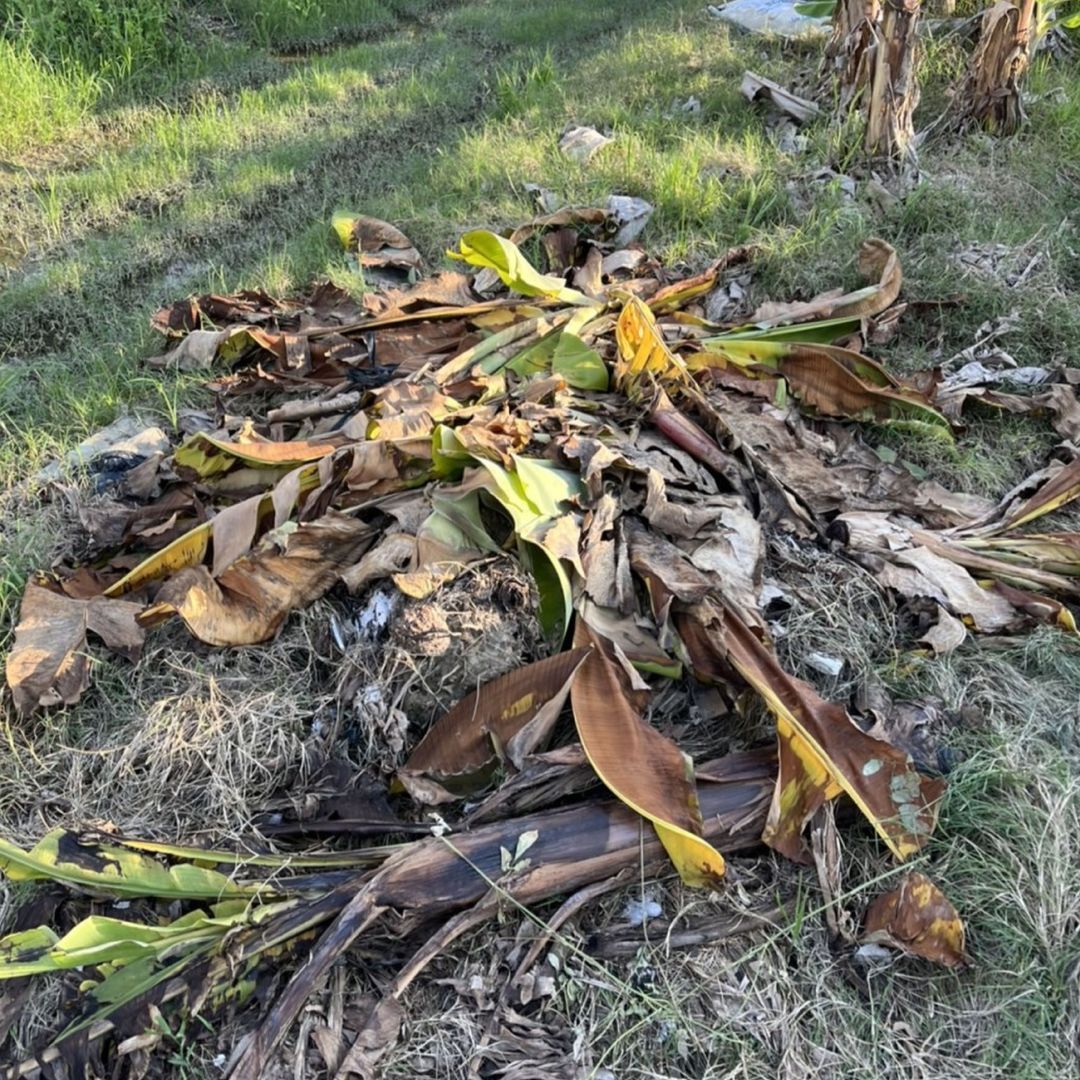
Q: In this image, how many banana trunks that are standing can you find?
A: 3